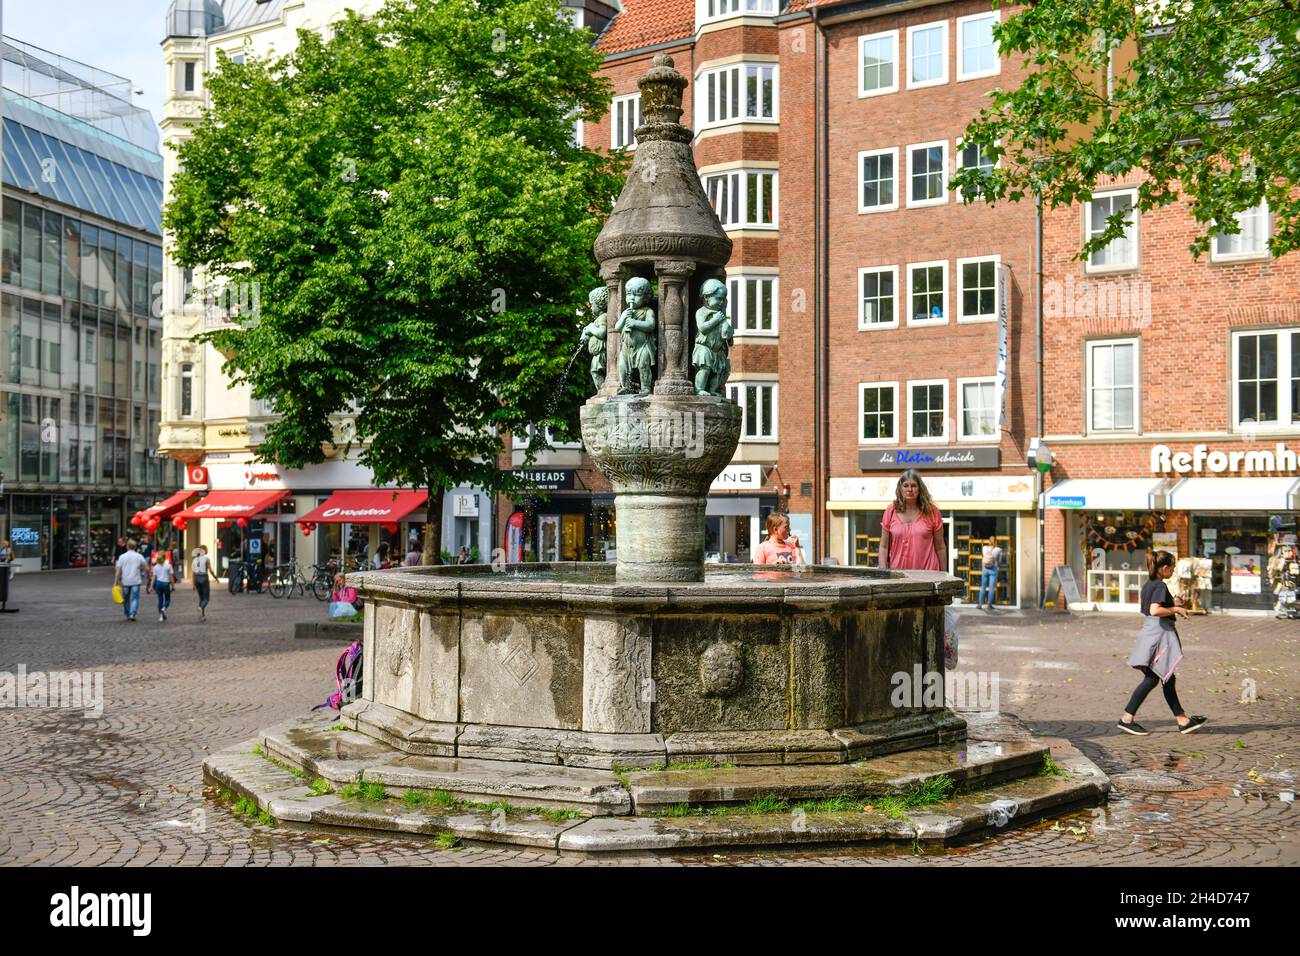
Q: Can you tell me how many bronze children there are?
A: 3